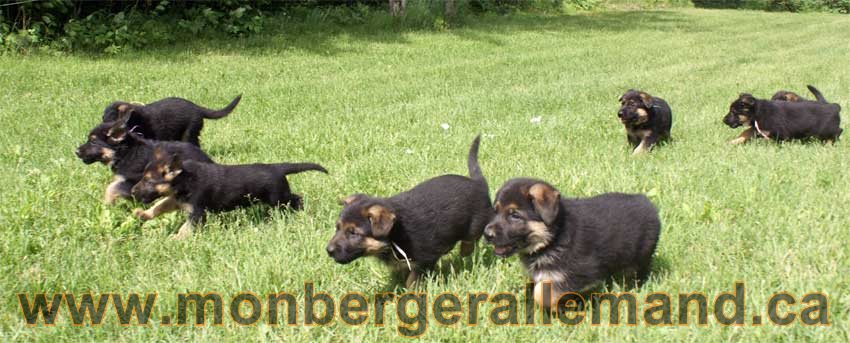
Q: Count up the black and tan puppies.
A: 8